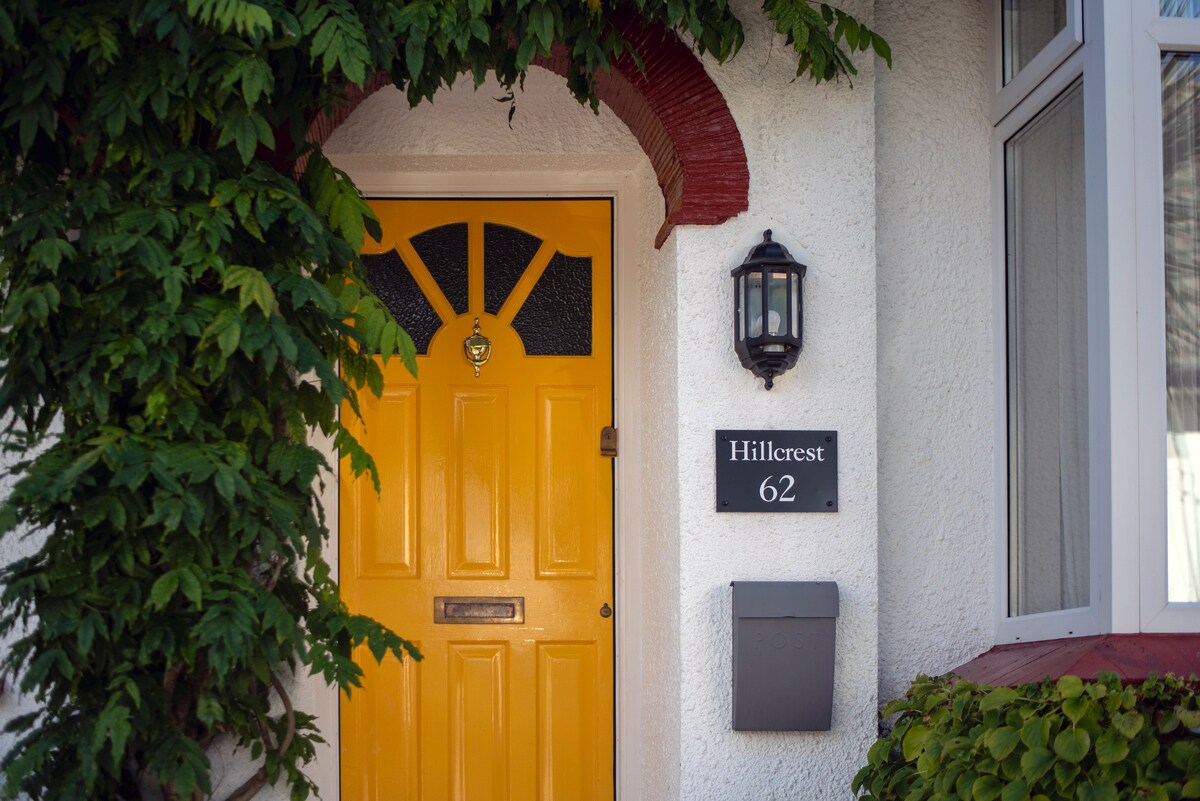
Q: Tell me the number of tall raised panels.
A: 6